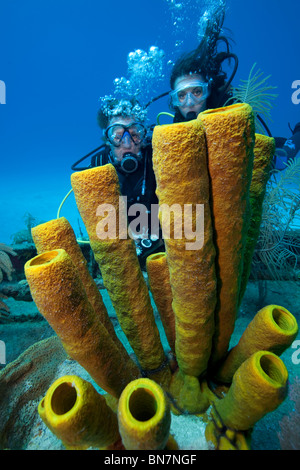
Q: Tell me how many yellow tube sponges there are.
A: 11